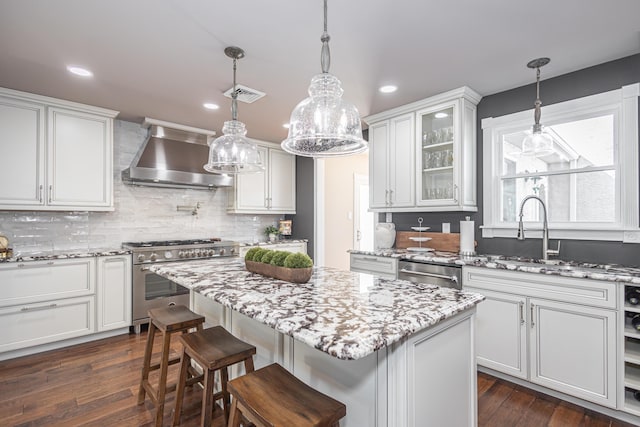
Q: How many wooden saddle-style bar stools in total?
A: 3